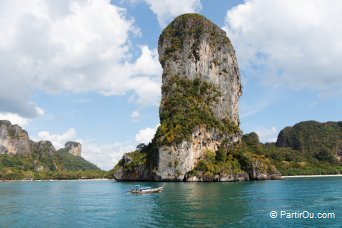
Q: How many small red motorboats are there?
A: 0